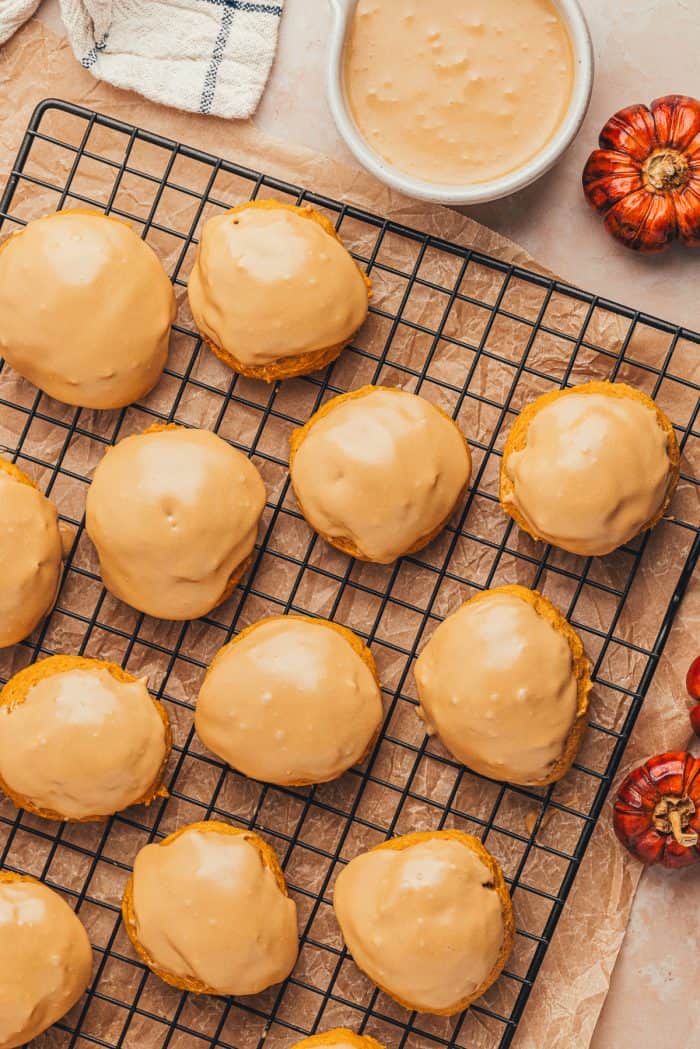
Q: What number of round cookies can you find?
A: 13